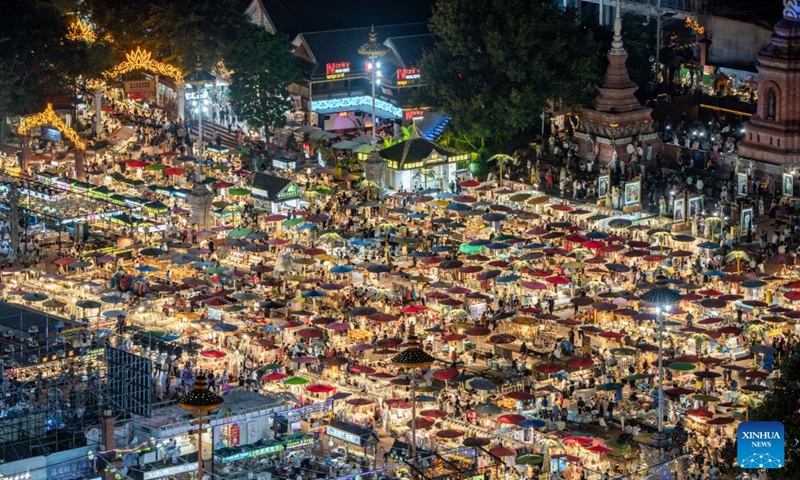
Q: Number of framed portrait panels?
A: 7